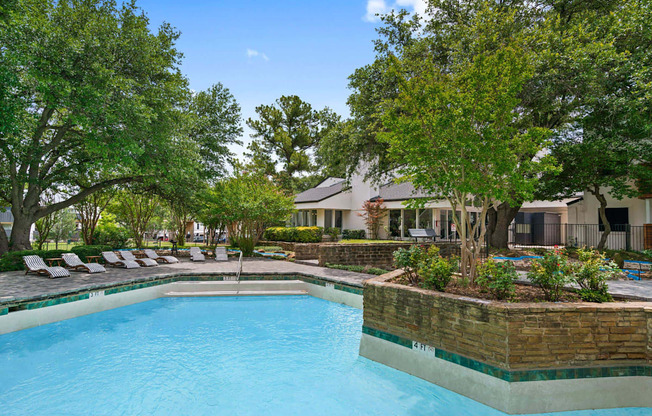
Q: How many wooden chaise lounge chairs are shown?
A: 7